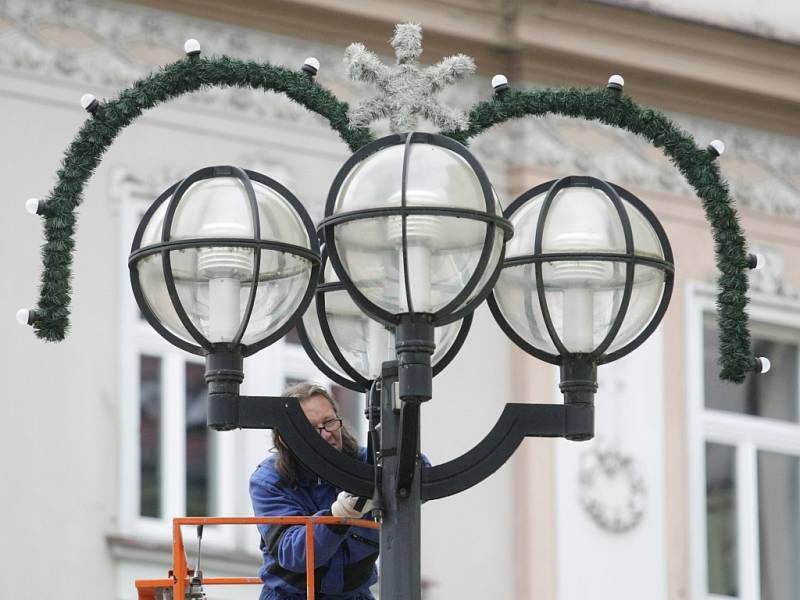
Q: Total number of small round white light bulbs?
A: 10